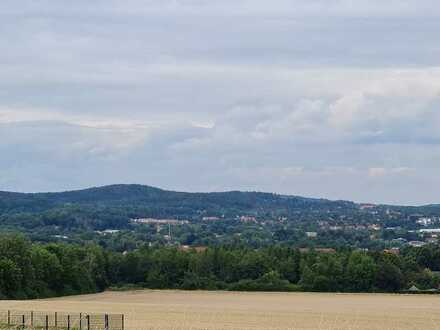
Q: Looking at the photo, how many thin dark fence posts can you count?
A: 10